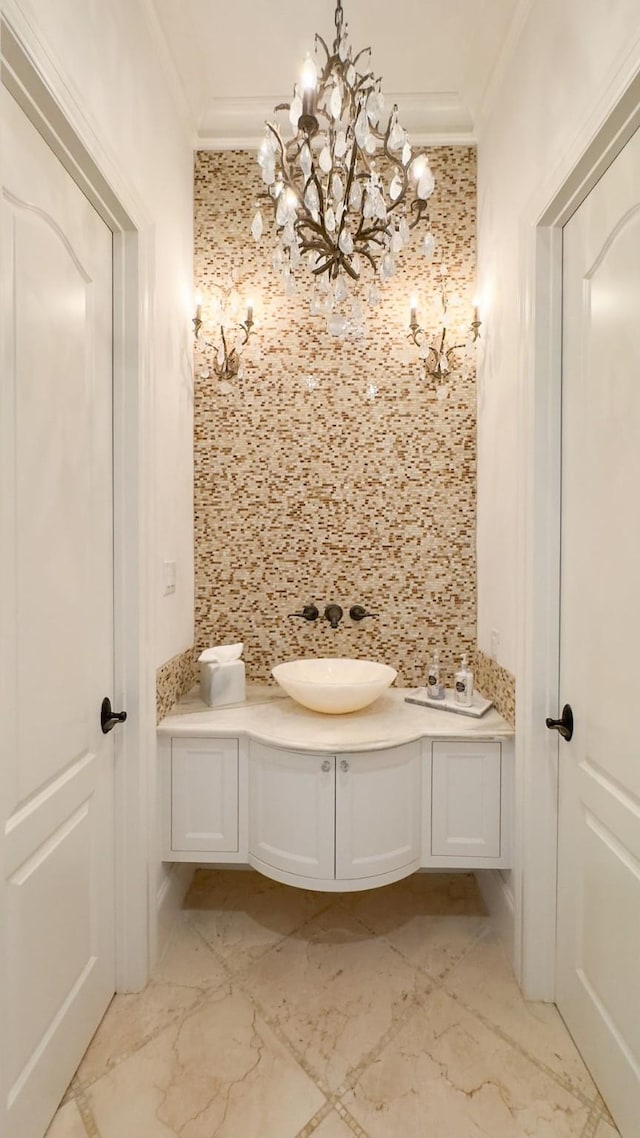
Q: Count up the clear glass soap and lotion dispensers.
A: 2